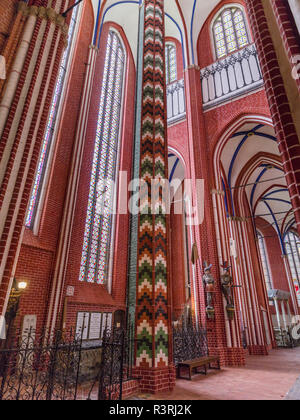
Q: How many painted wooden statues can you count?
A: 2